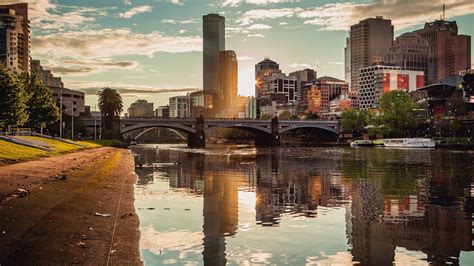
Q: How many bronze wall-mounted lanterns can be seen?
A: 0